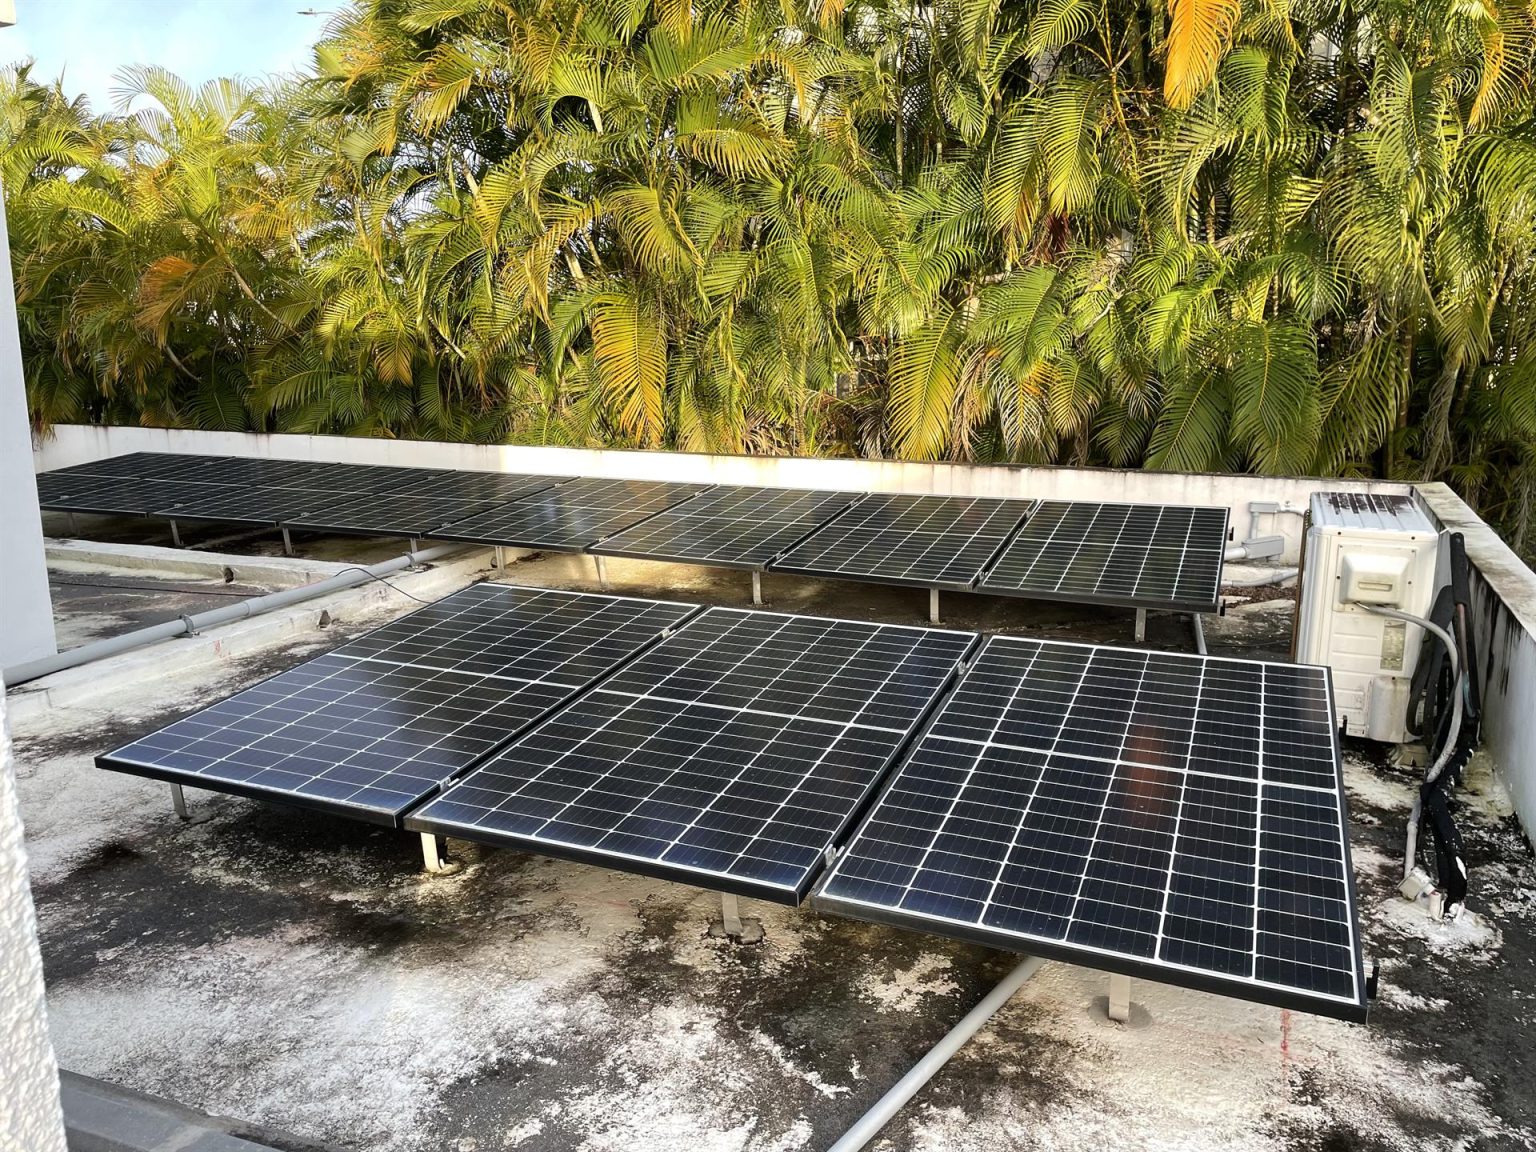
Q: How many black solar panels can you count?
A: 11